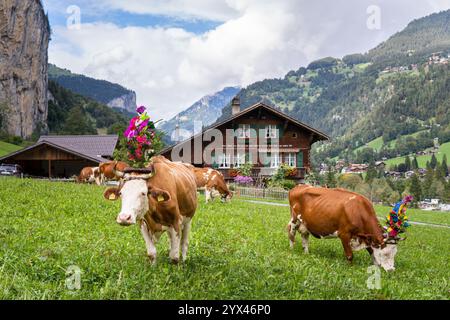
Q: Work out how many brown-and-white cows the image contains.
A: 5